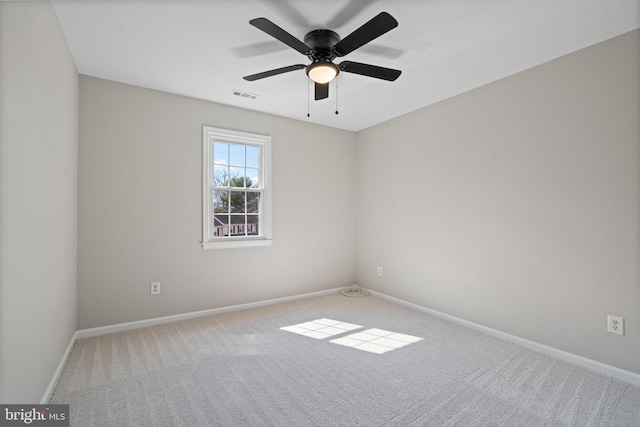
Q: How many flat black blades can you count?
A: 5